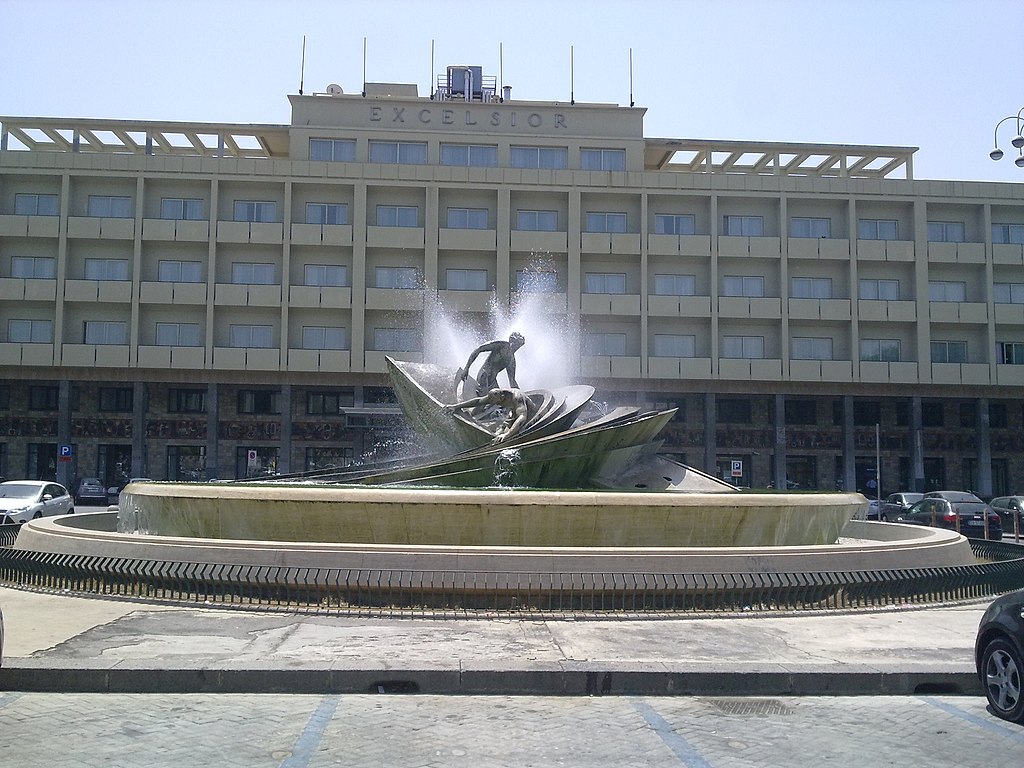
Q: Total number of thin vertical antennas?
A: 6